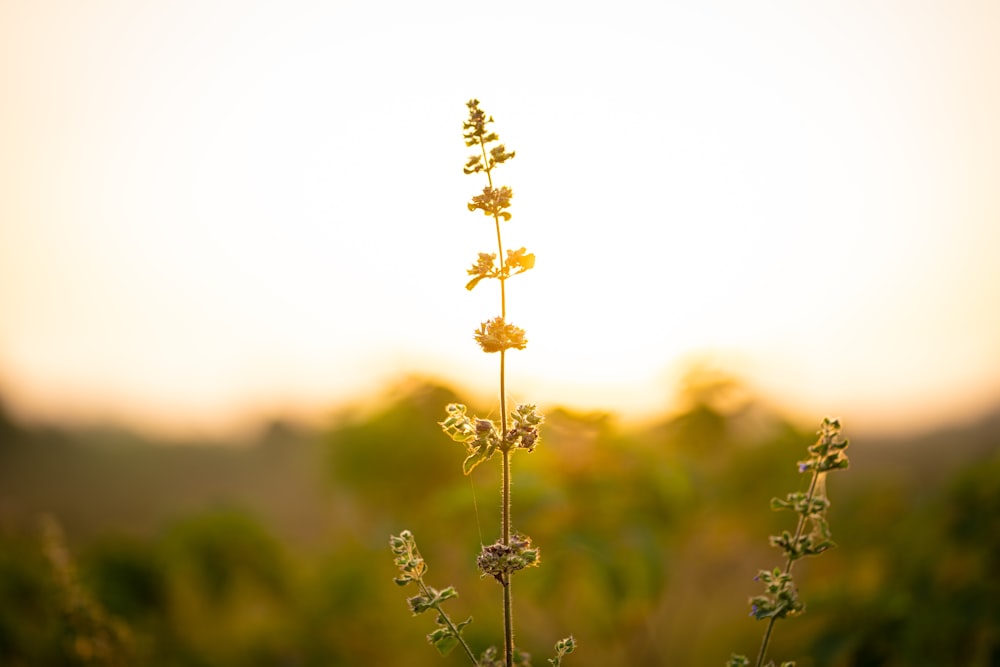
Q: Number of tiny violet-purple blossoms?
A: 3